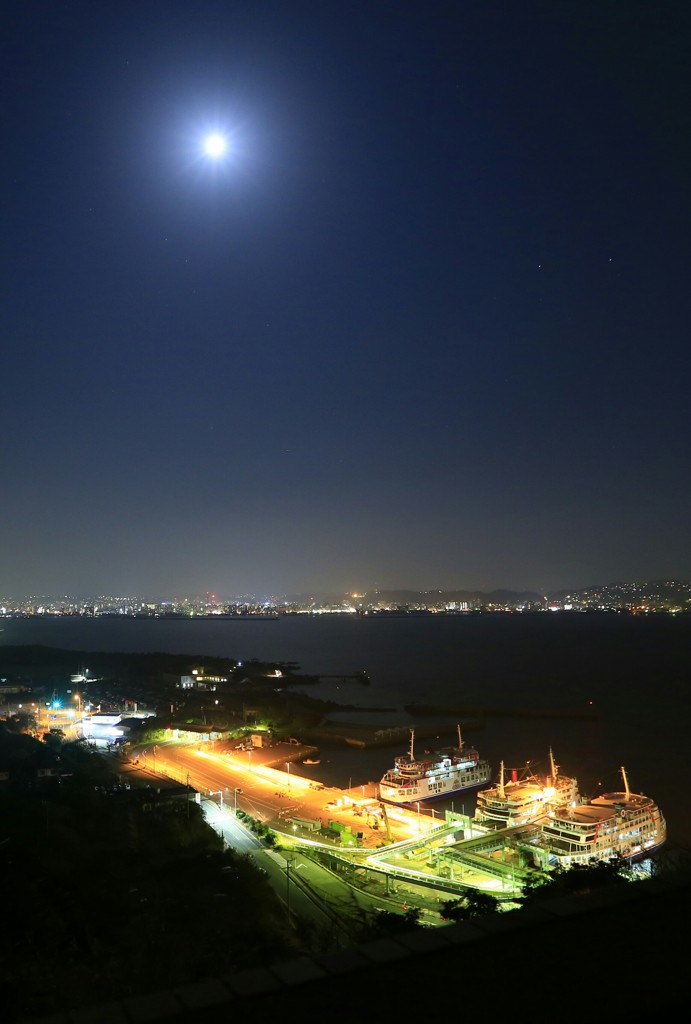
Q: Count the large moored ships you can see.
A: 3